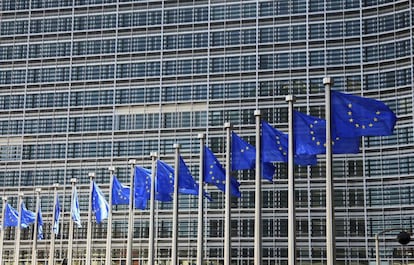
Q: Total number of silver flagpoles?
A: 15